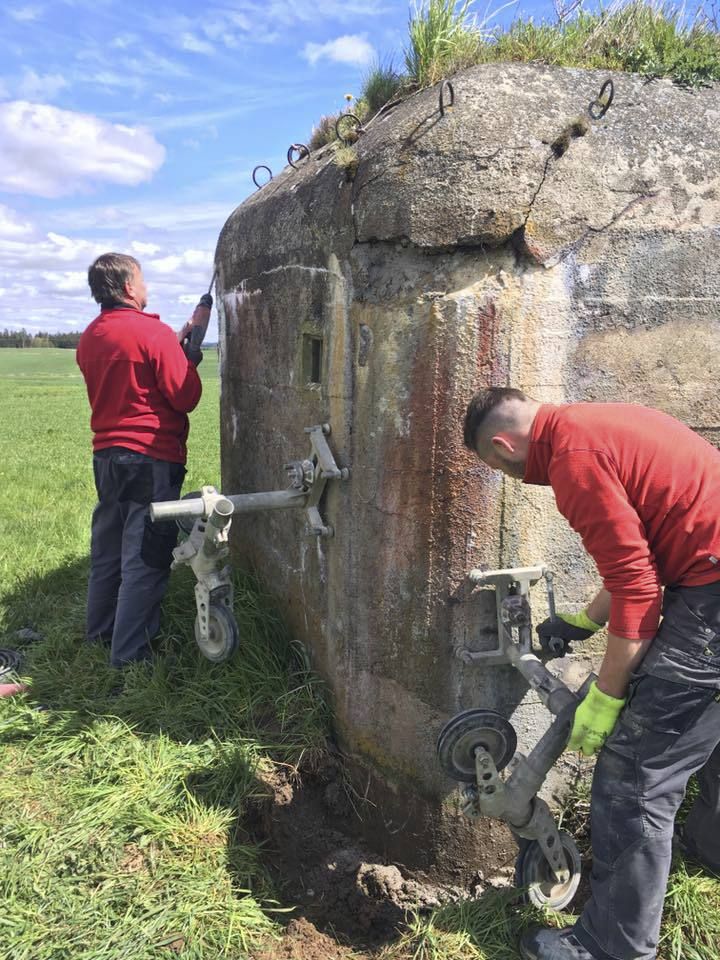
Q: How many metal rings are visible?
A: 5